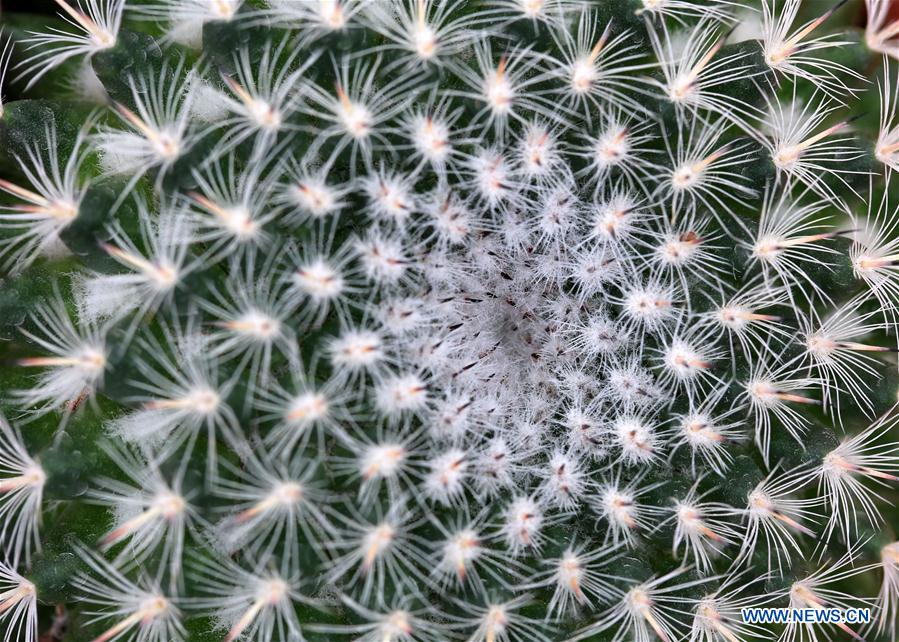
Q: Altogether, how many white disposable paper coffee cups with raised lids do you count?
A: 0